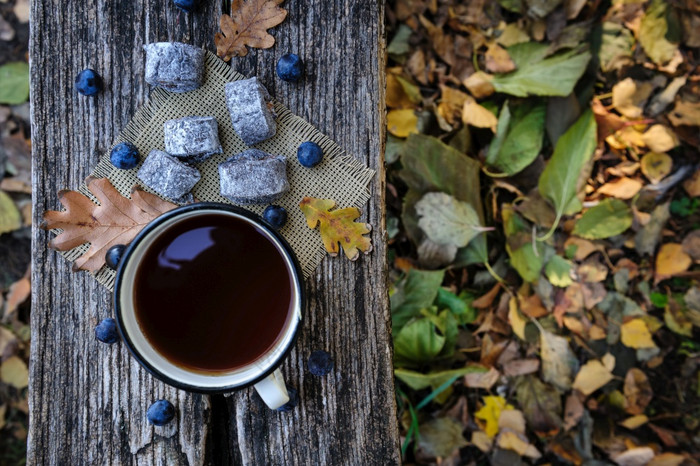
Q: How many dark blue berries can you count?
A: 11